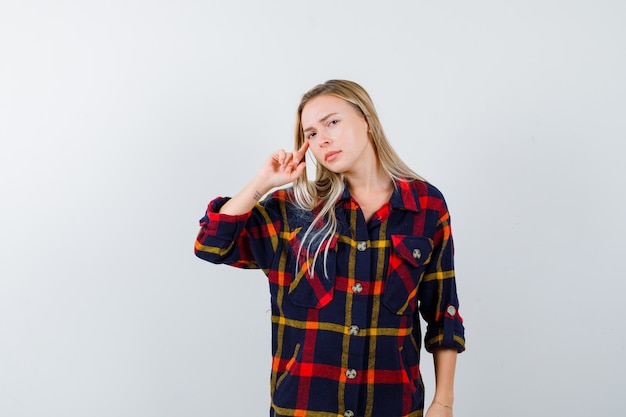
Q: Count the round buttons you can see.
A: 7